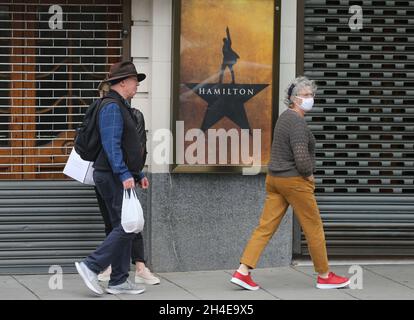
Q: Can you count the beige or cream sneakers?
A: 2